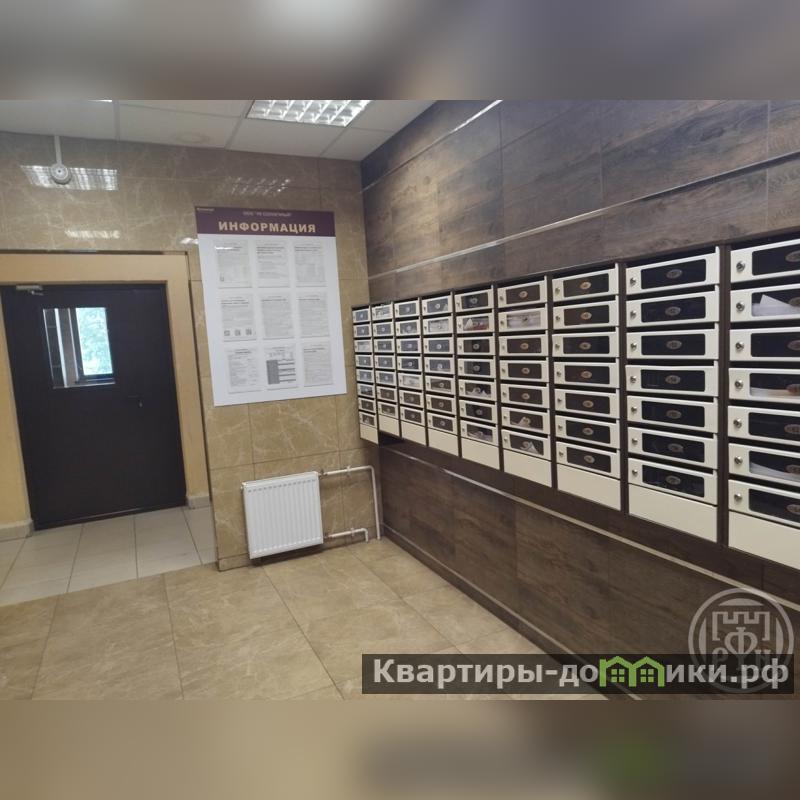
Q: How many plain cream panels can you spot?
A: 9